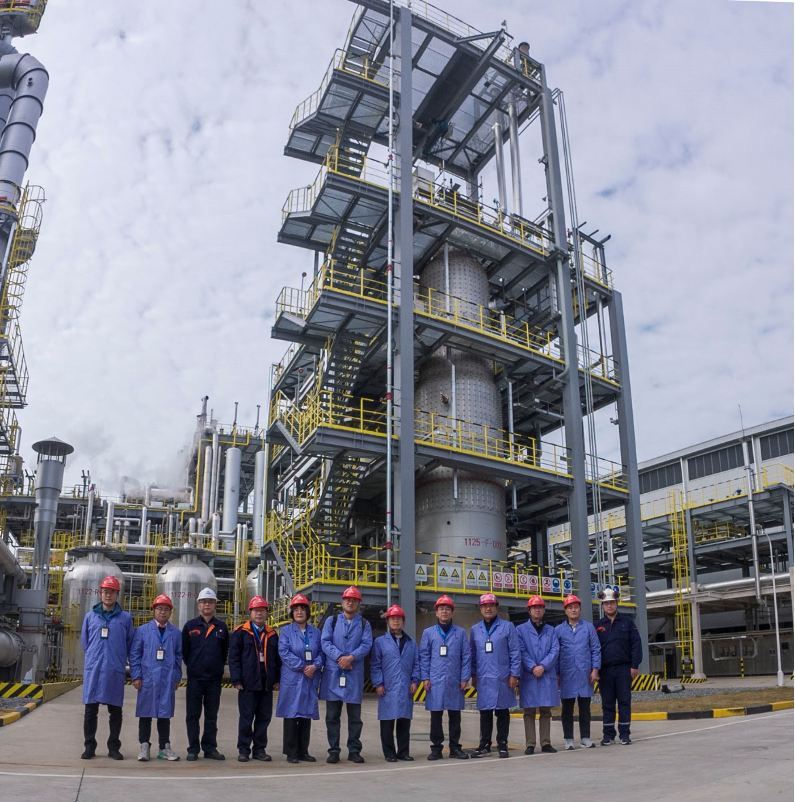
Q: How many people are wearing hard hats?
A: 12